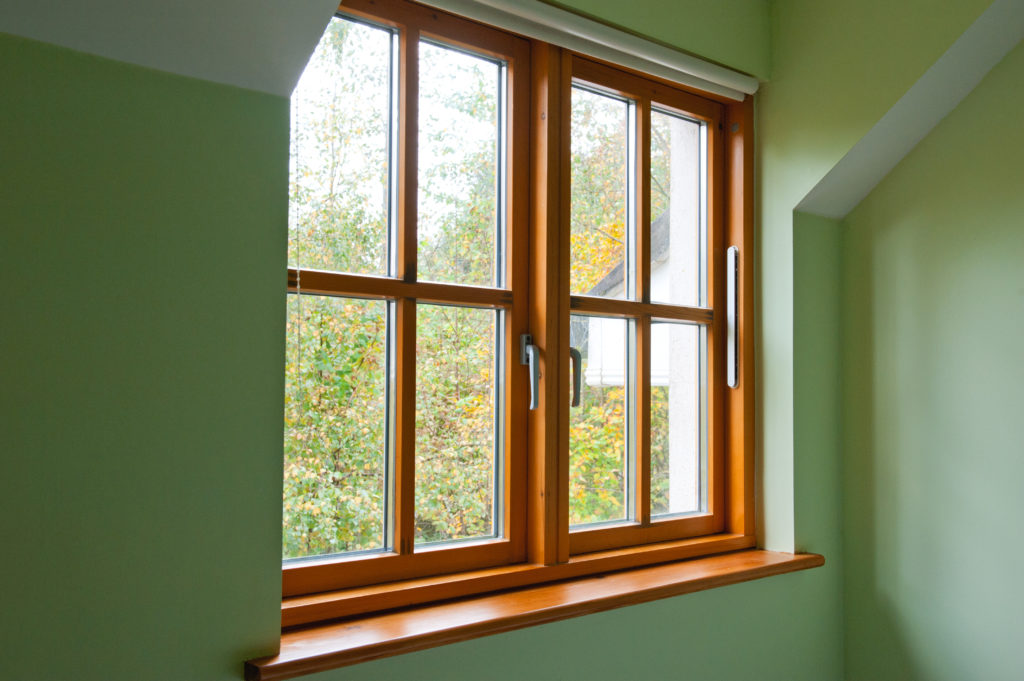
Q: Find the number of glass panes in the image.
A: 8